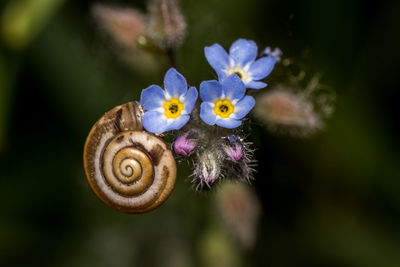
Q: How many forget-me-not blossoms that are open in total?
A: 3